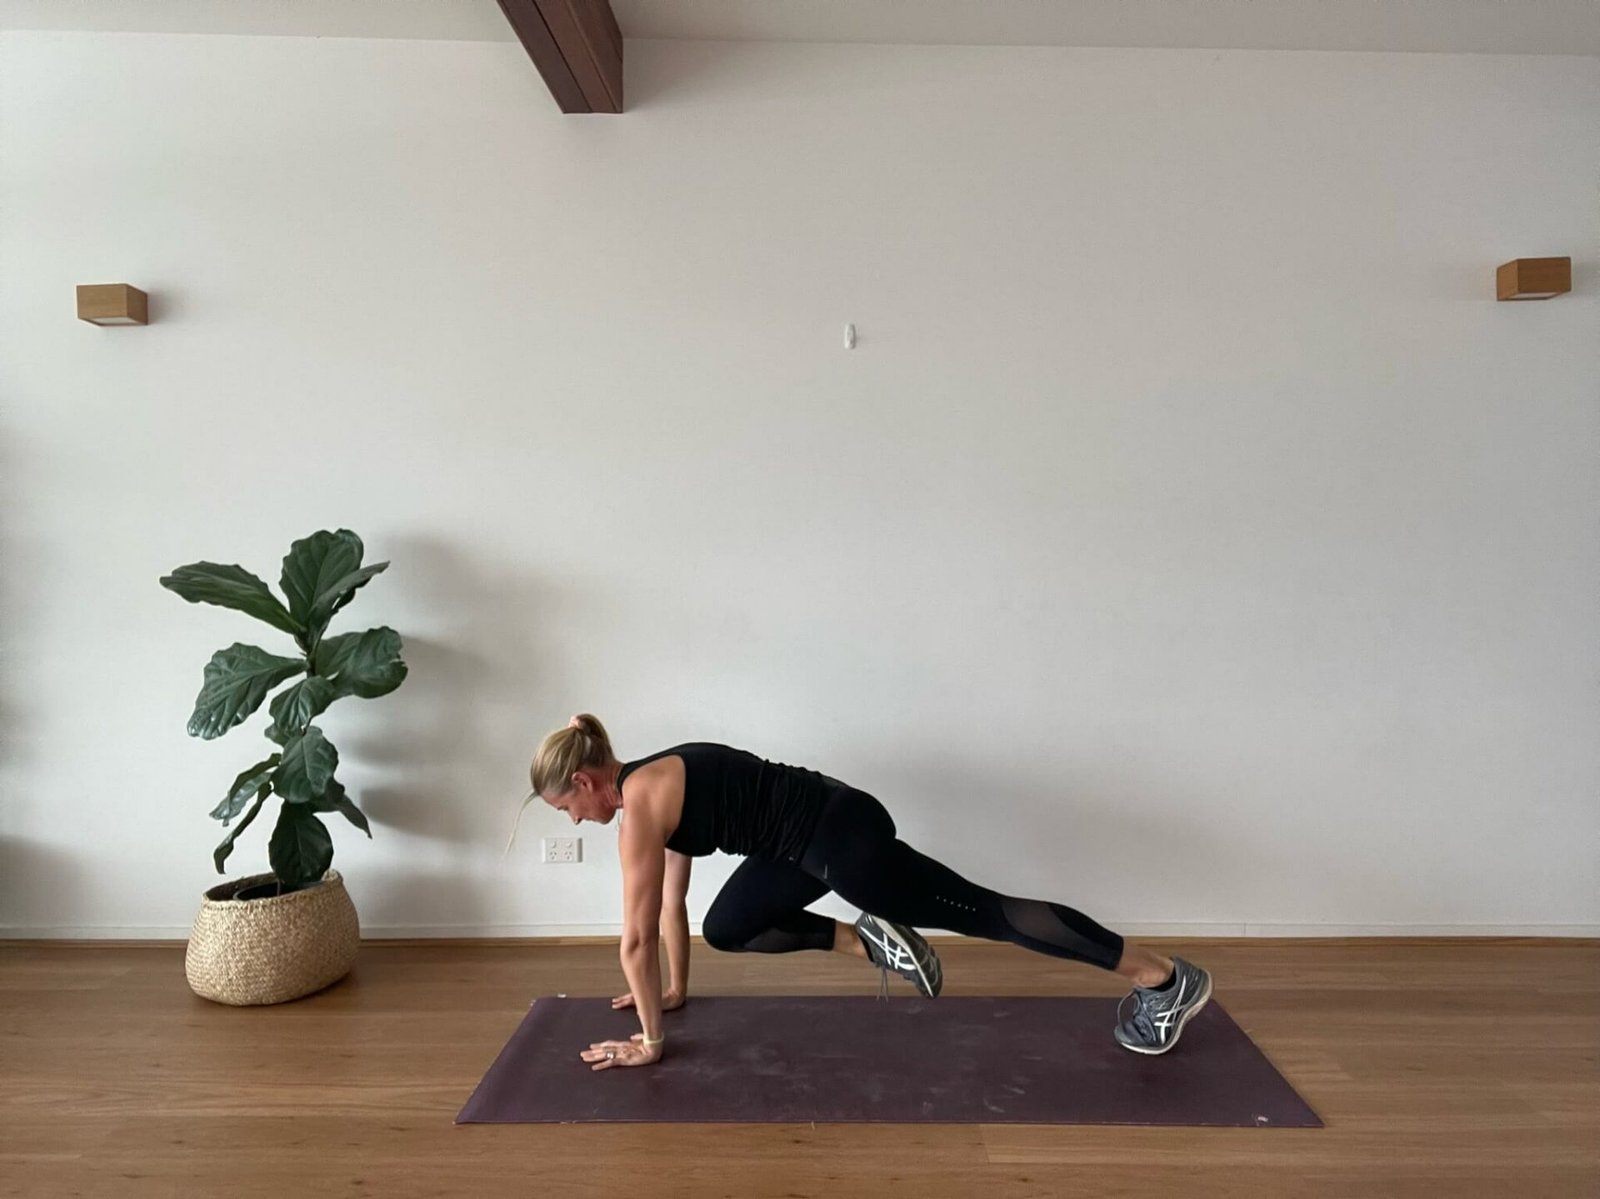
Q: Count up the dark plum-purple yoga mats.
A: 1